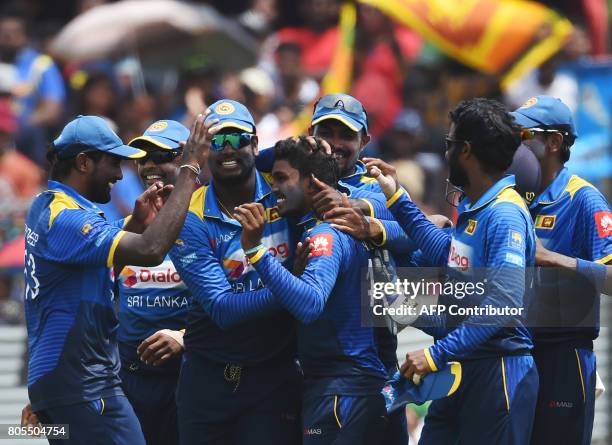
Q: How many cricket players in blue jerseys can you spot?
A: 7